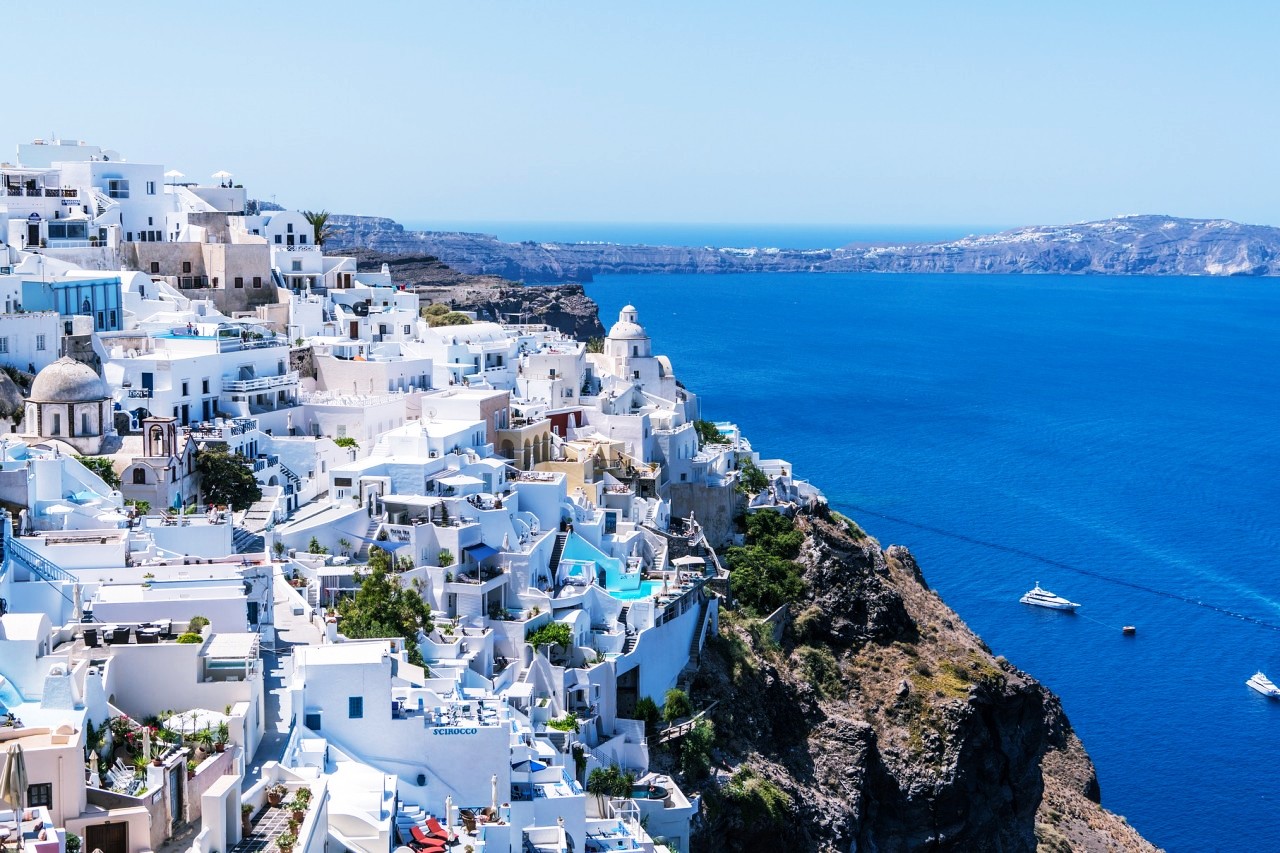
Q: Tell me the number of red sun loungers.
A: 3